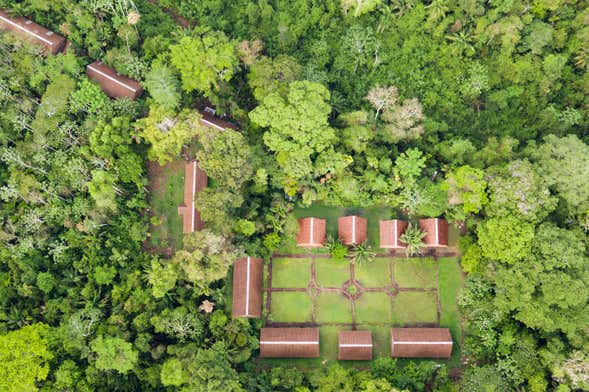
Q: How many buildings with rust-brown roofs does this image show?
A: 12